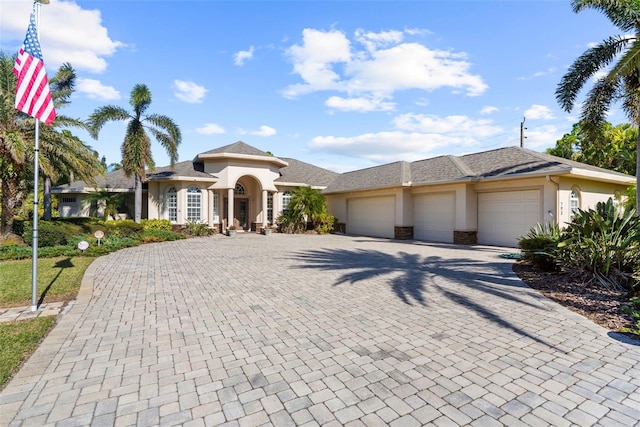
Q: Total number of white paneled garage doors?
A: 3